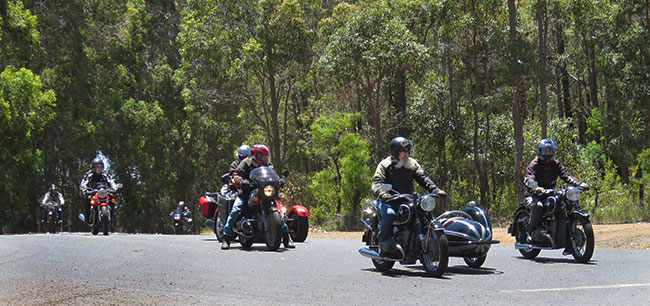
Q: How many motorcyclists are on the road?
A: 7